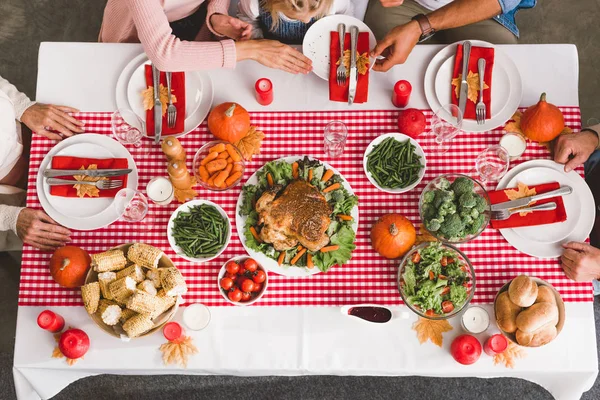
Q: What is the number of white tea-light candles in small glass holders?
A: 4